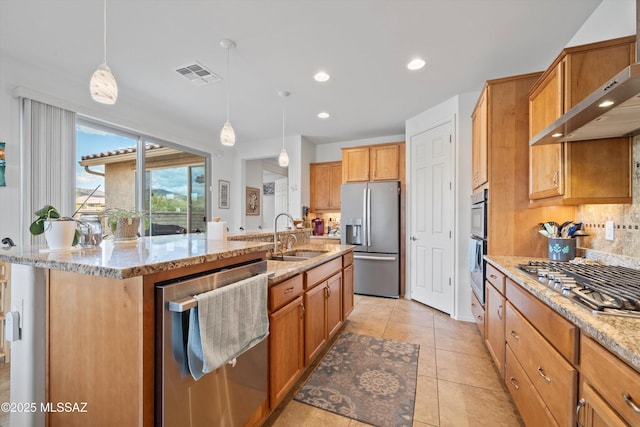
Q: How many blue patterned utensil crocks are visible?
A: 1